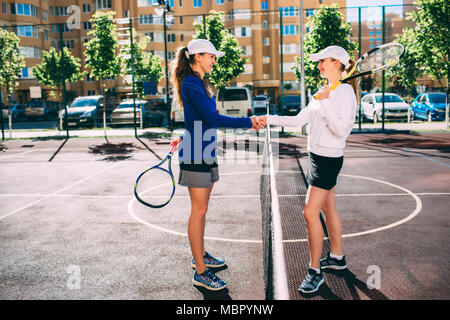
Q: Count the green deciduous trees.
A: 8